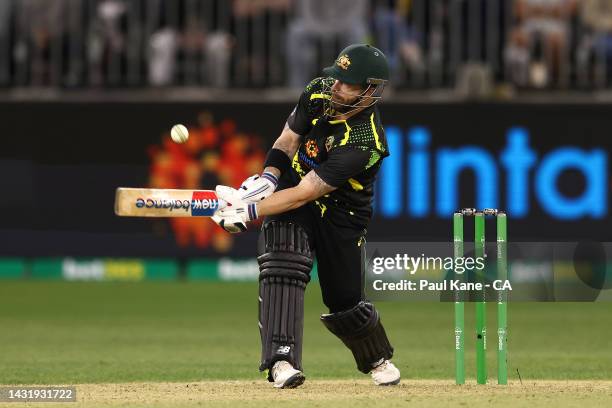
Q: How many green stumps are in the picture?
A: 3